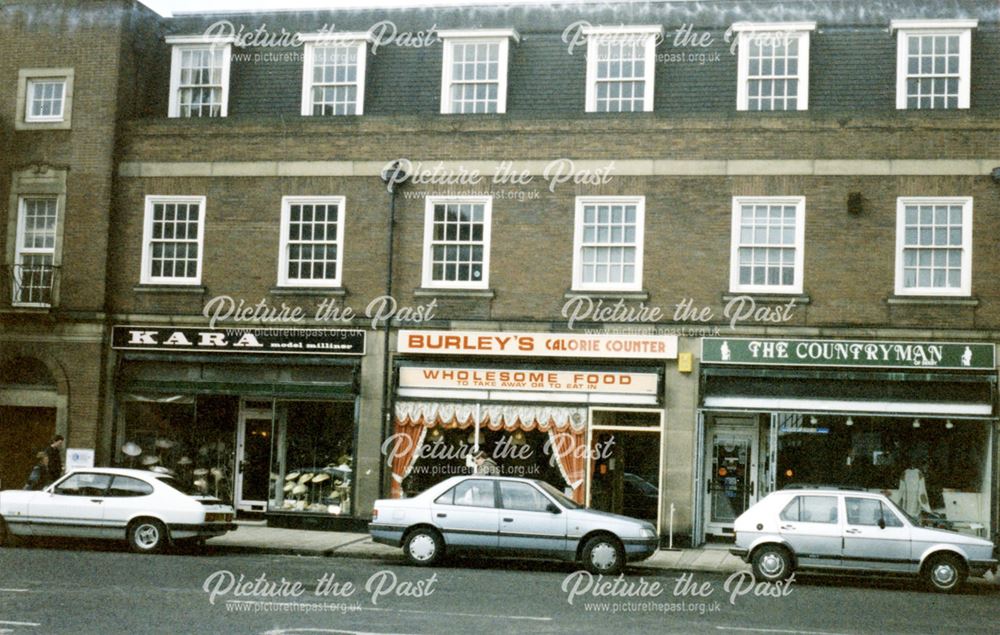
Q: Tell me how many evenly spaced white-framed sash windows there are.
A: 12